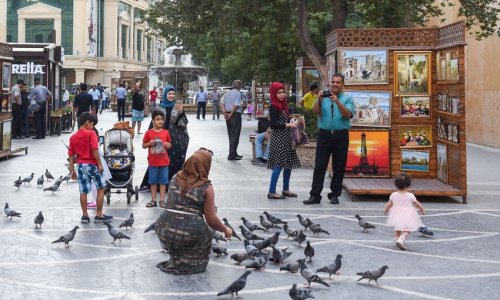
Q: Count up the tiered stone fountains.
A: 1